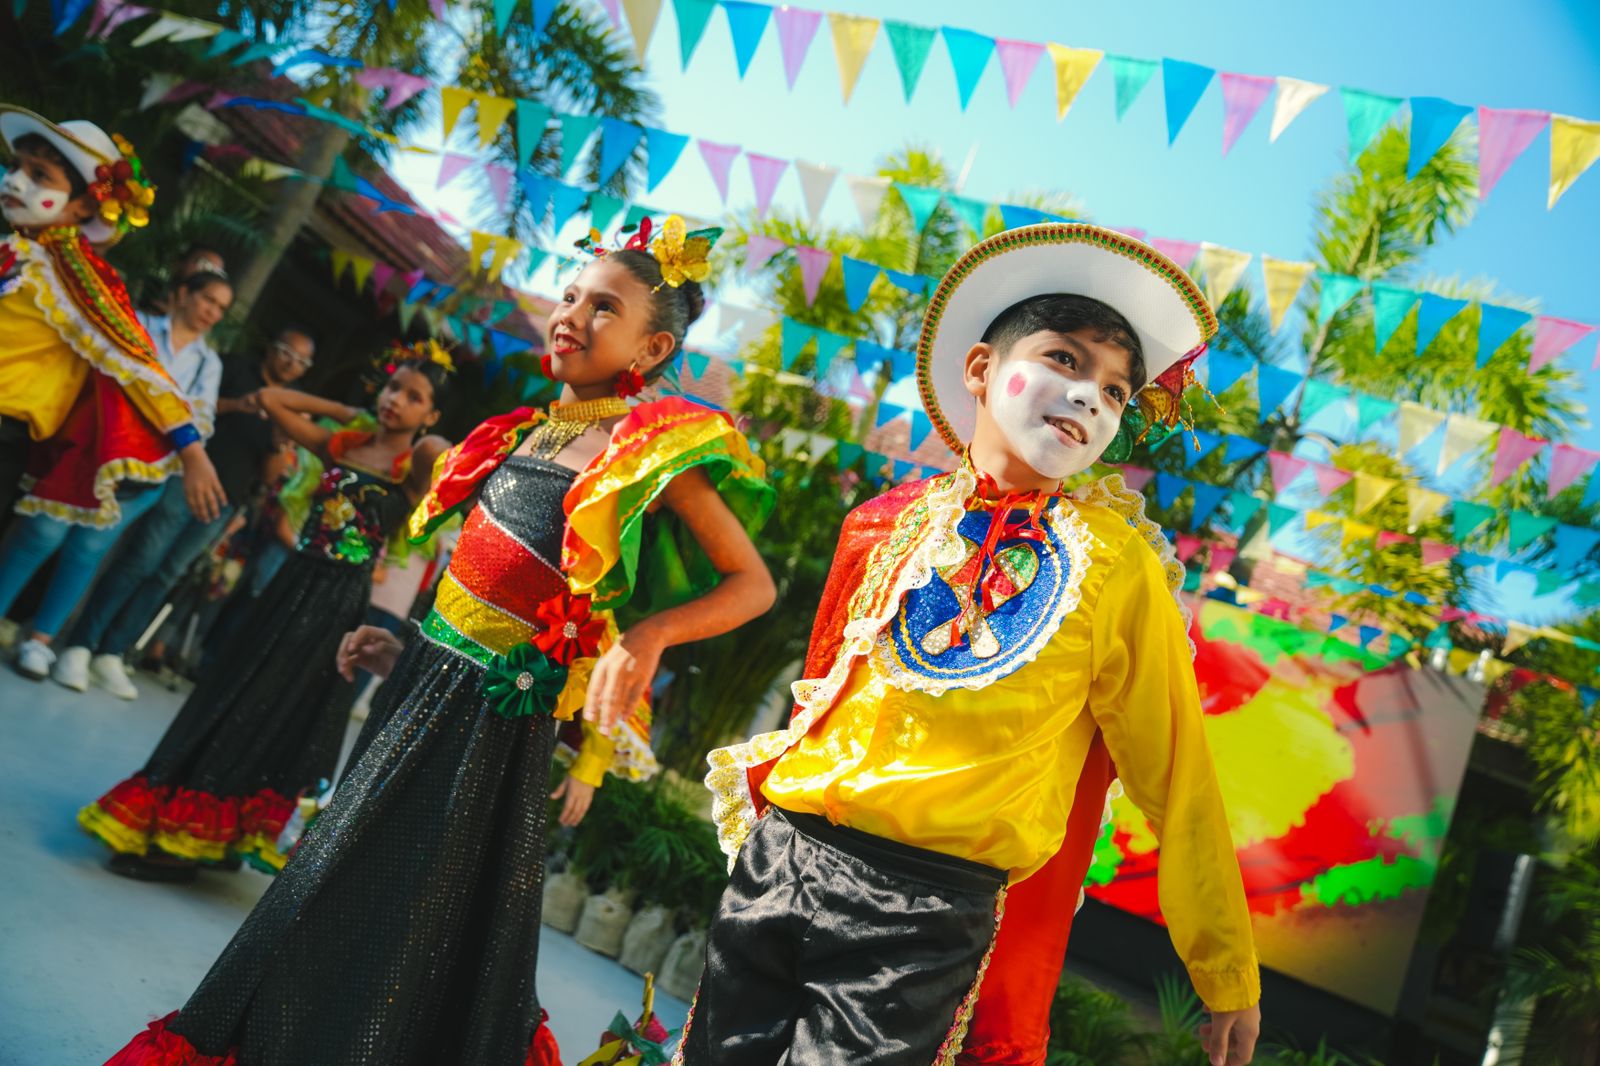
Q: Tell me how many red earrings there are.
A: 2